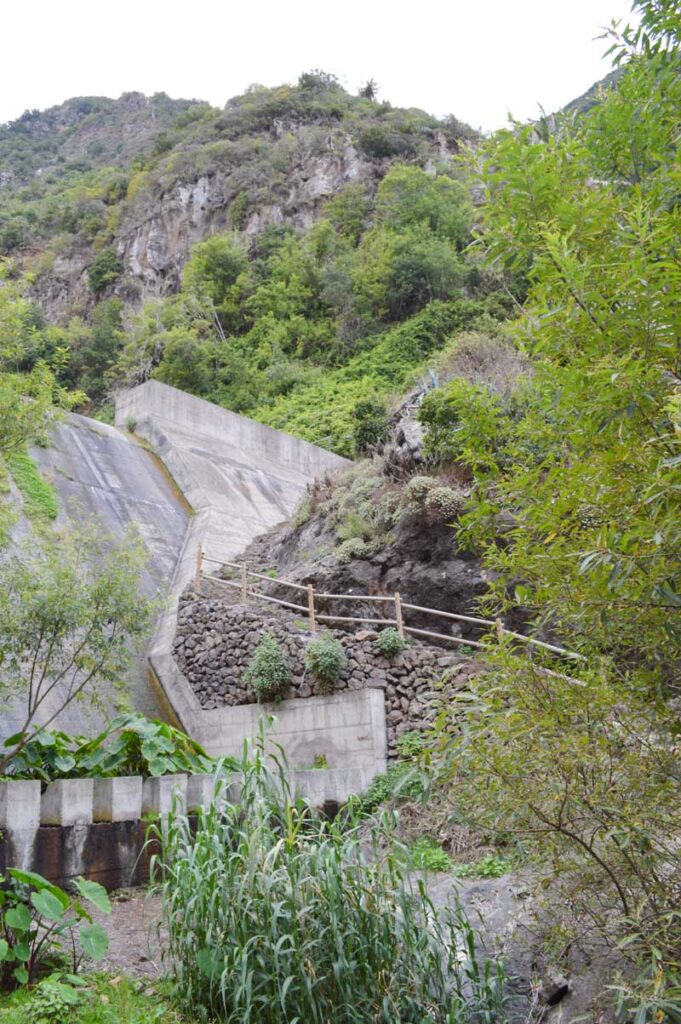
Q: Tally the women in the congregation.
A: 0